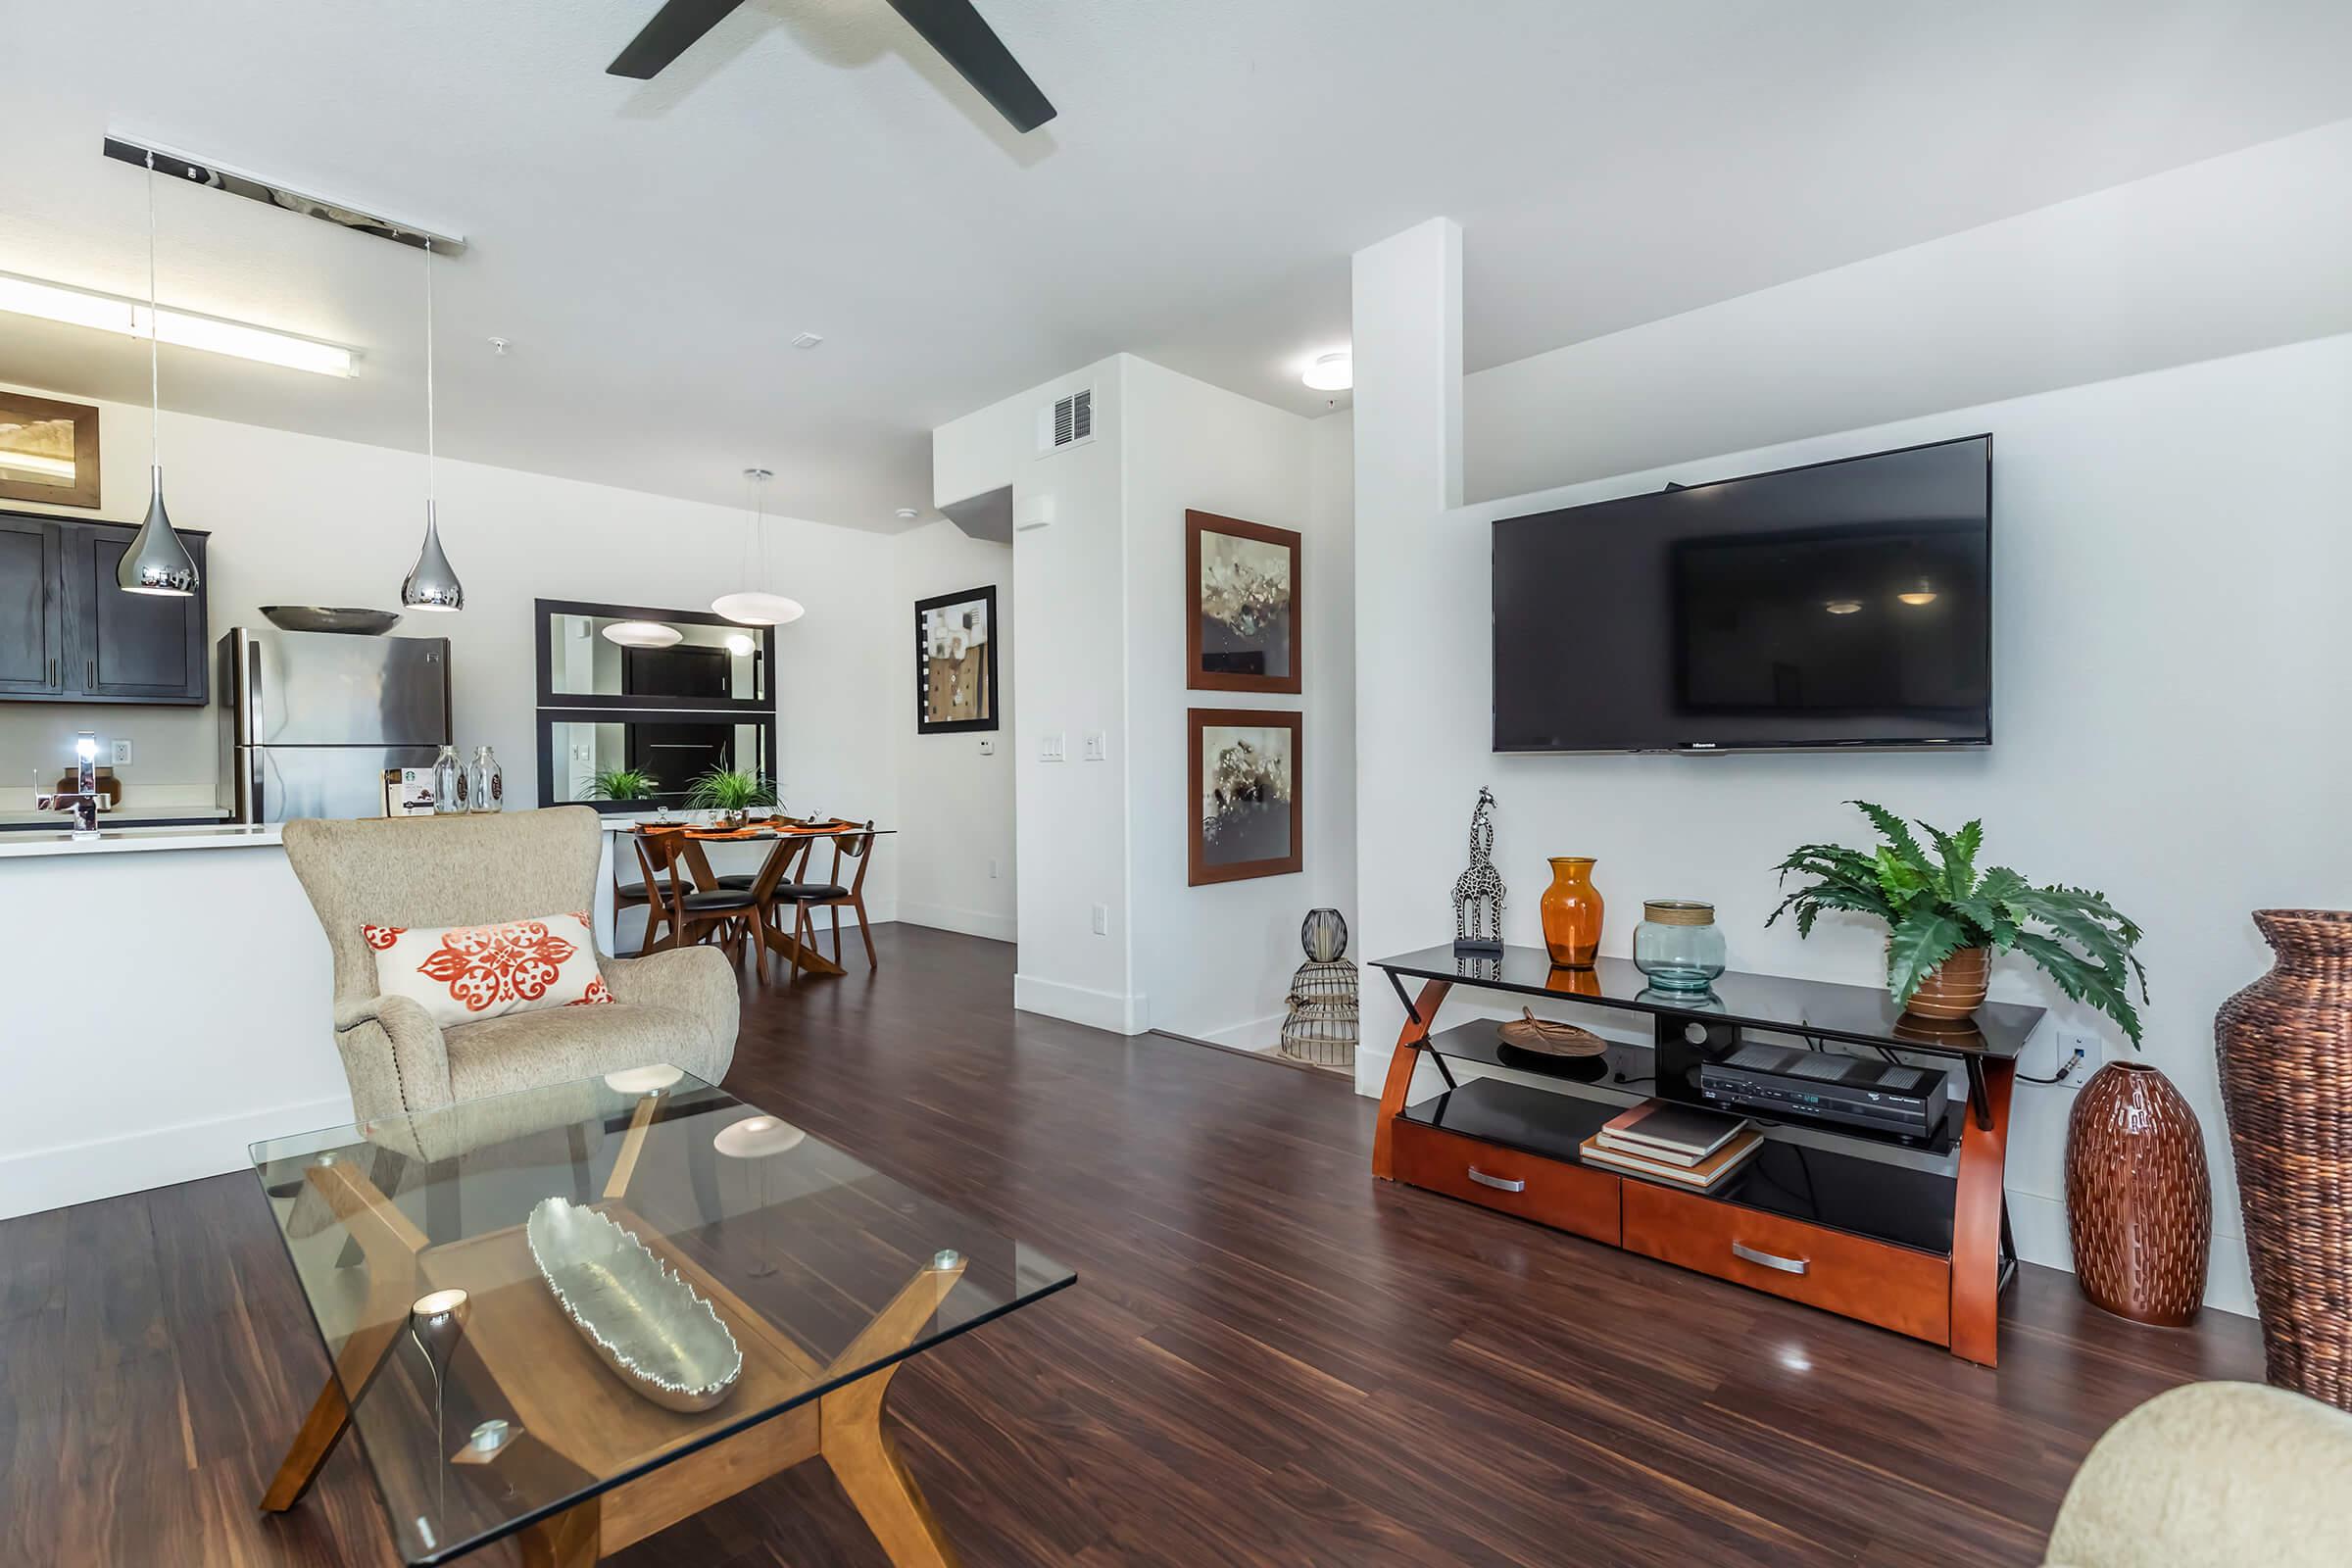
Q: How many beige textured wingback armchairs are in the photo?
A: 1